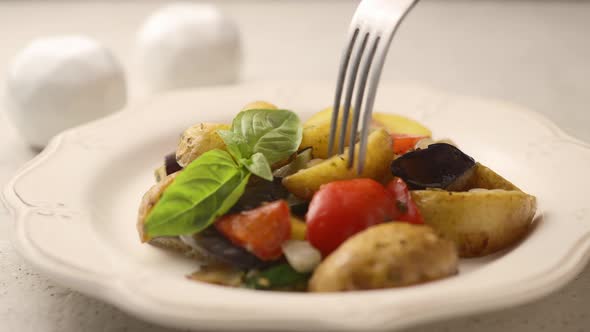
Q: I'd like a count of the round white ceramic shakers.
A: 2